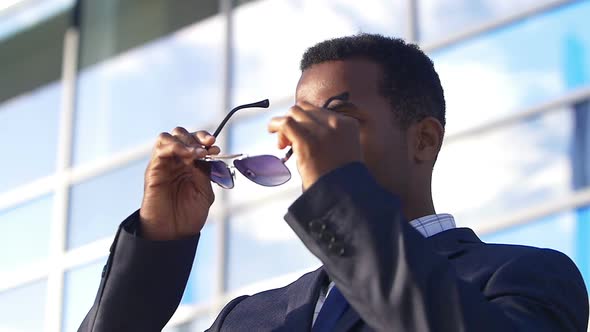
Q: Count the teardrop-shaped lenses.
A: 2